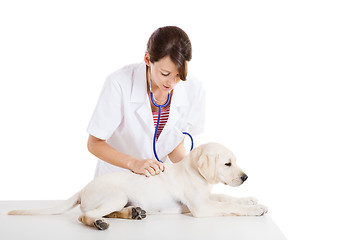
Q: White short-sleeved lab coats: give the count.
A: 1